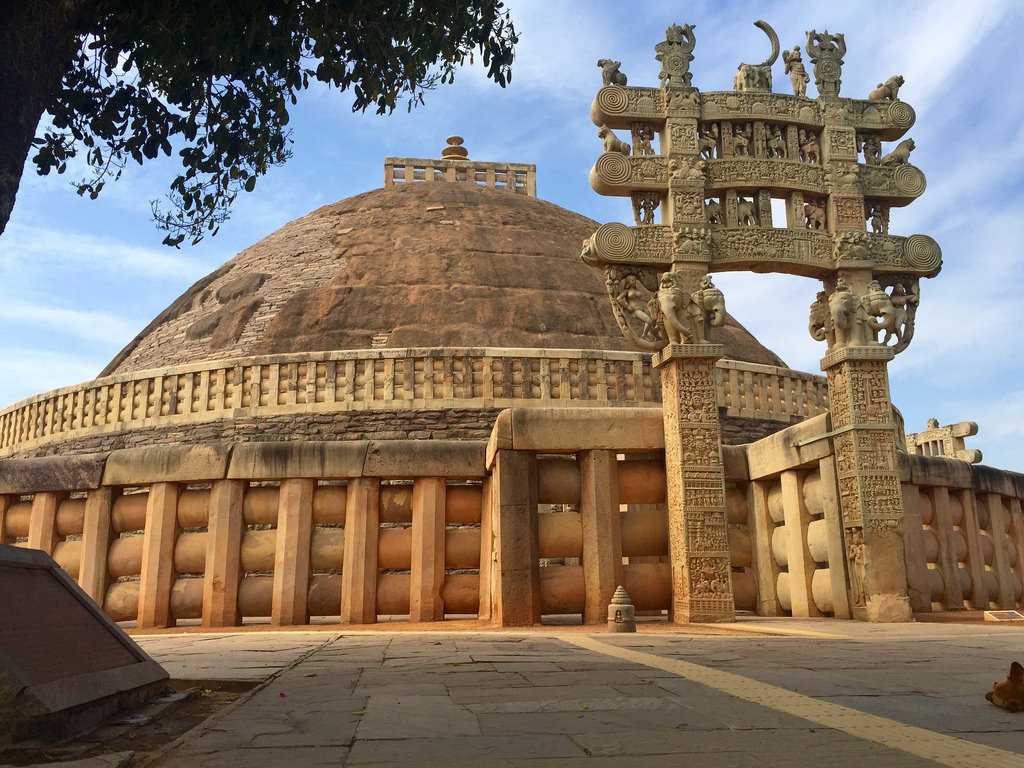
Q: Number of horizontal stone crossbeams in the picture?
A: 3